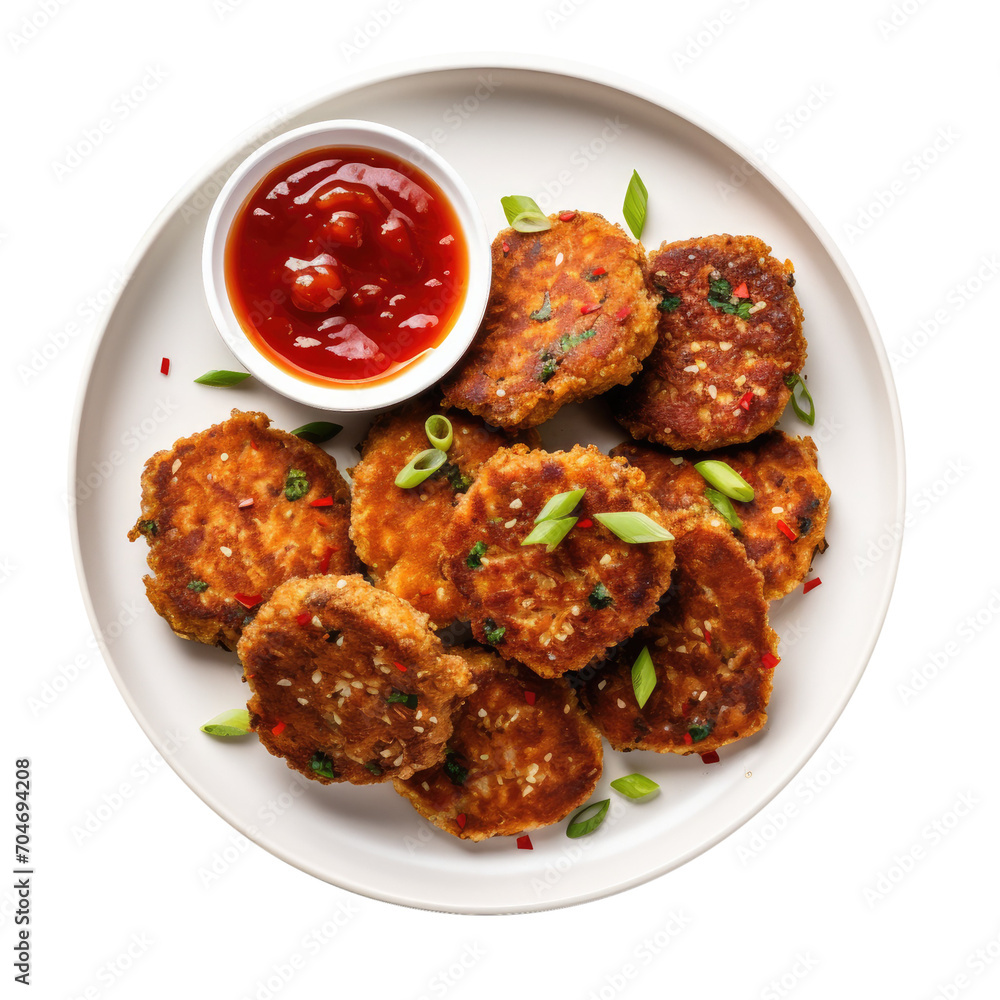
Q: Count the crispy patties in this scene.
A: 9